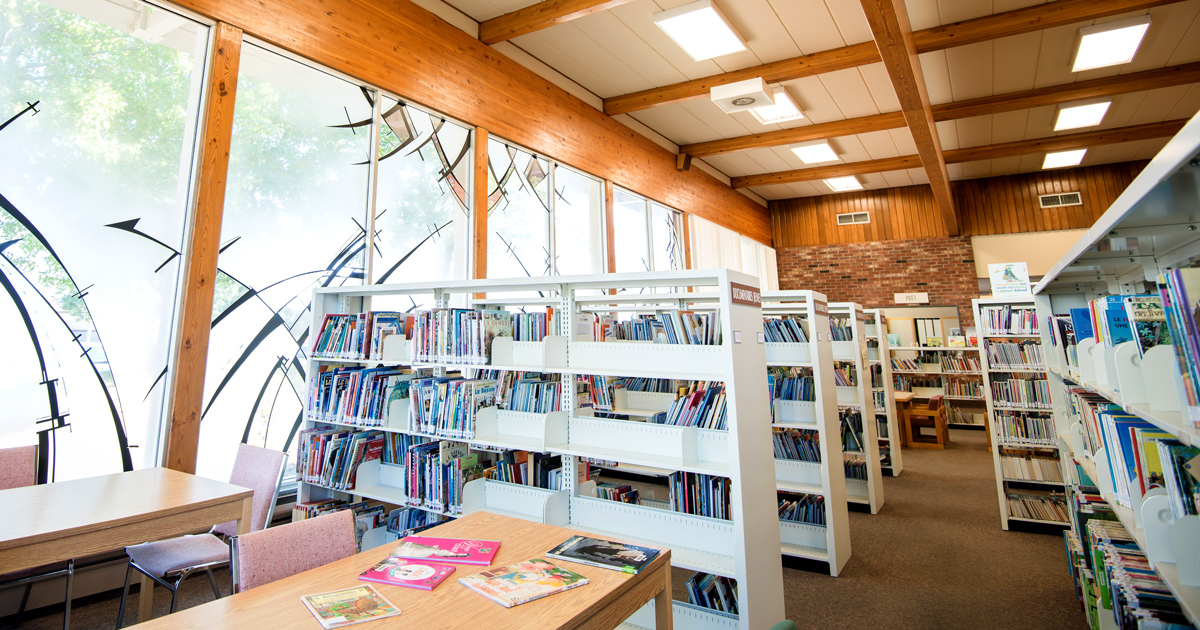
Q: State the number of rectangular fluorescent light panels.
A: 7